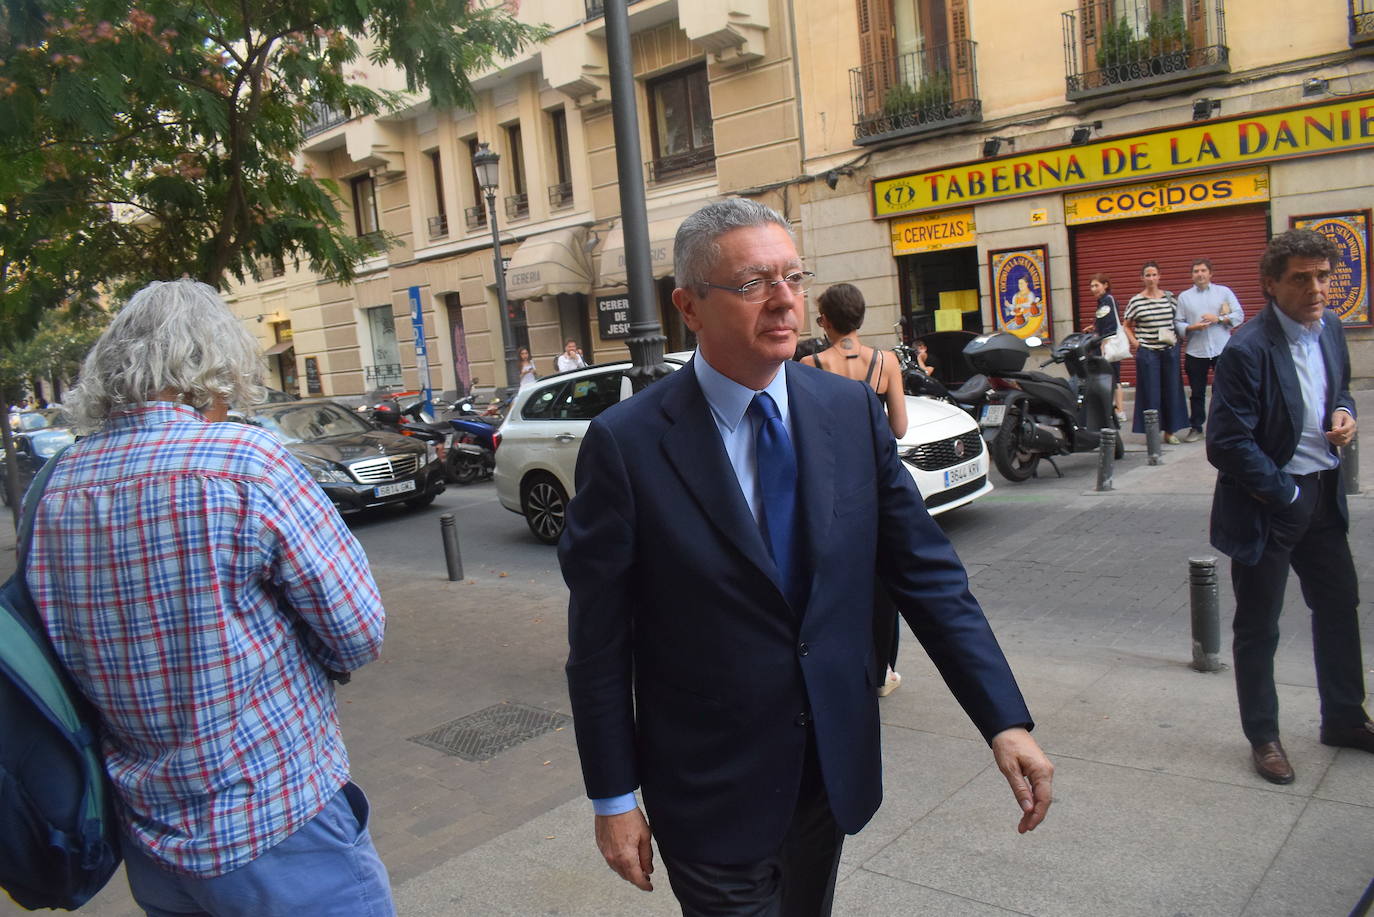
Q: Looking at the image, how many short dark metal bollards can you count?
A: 5